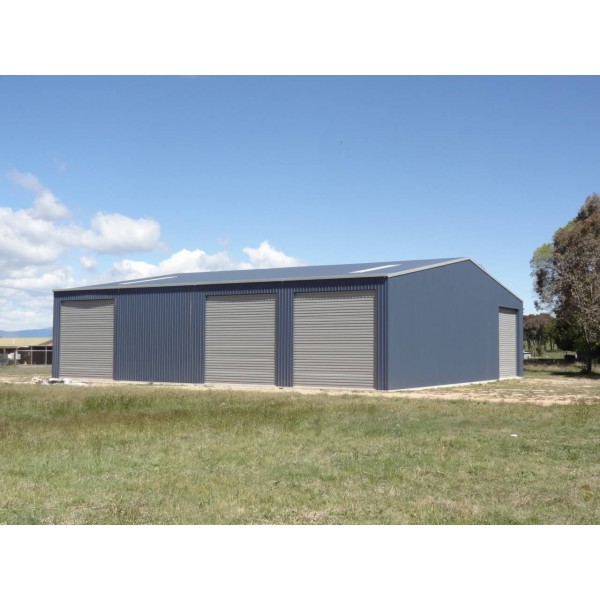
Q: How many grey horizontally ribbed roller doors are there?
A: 4